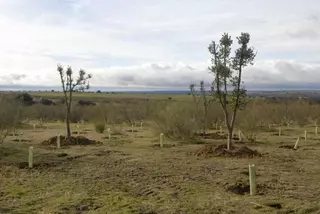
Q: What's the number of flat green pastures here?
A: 1